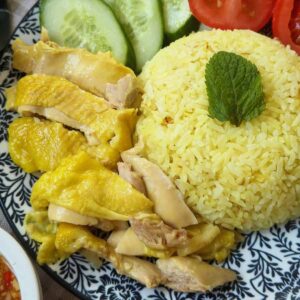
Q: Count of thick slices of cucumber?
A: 3